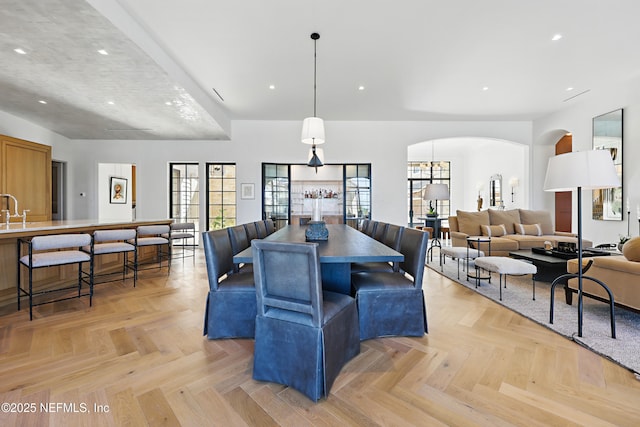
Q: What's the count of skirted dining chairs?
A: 12